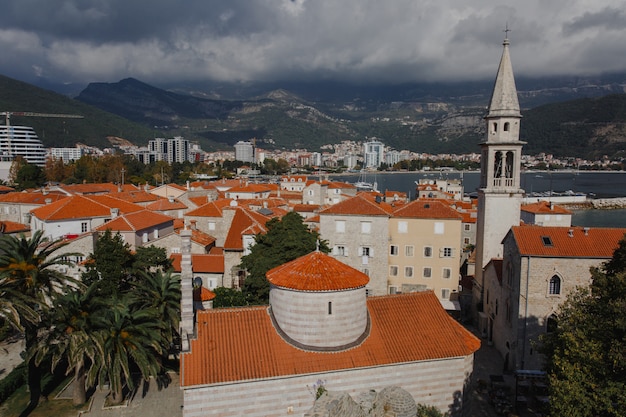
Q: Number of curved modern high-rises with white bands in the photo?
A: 1